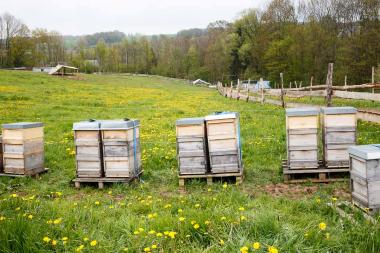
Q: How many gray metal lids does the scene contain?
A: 8